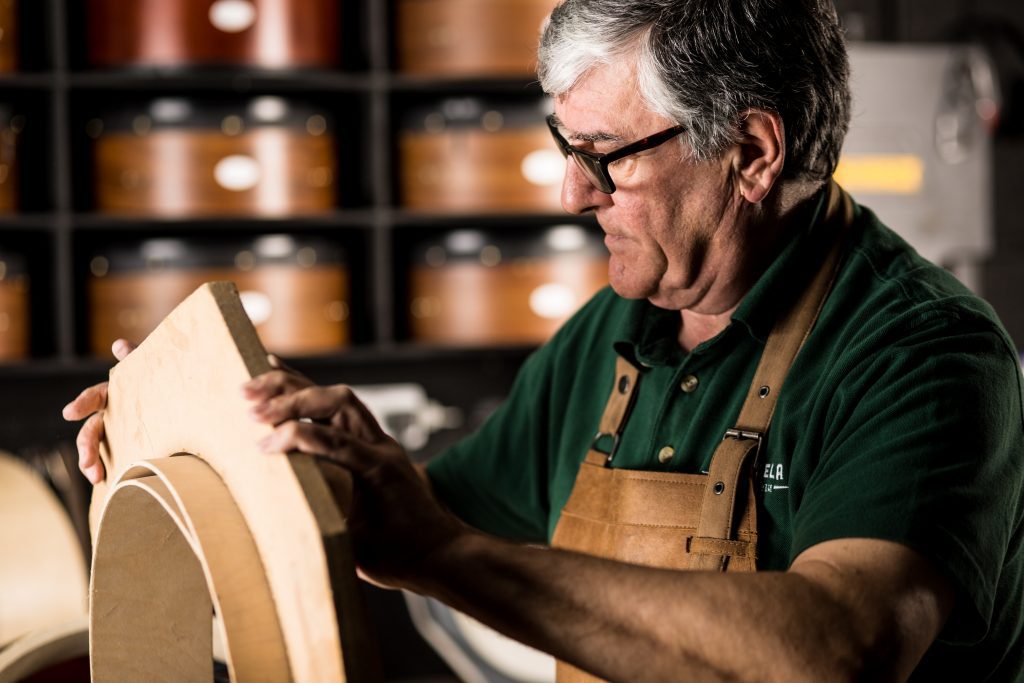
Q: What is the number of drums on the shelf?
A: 9